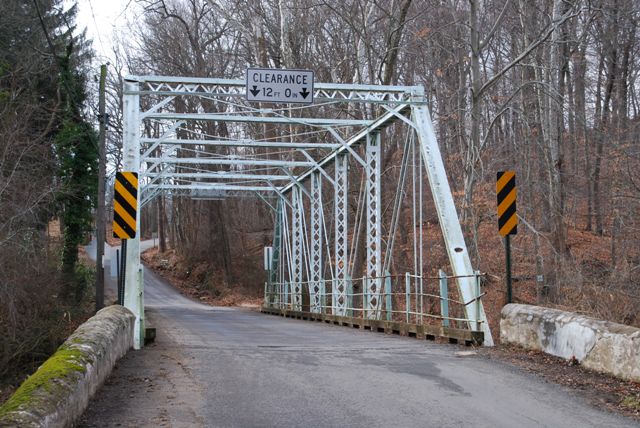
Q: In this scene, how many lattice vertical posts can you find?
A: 4